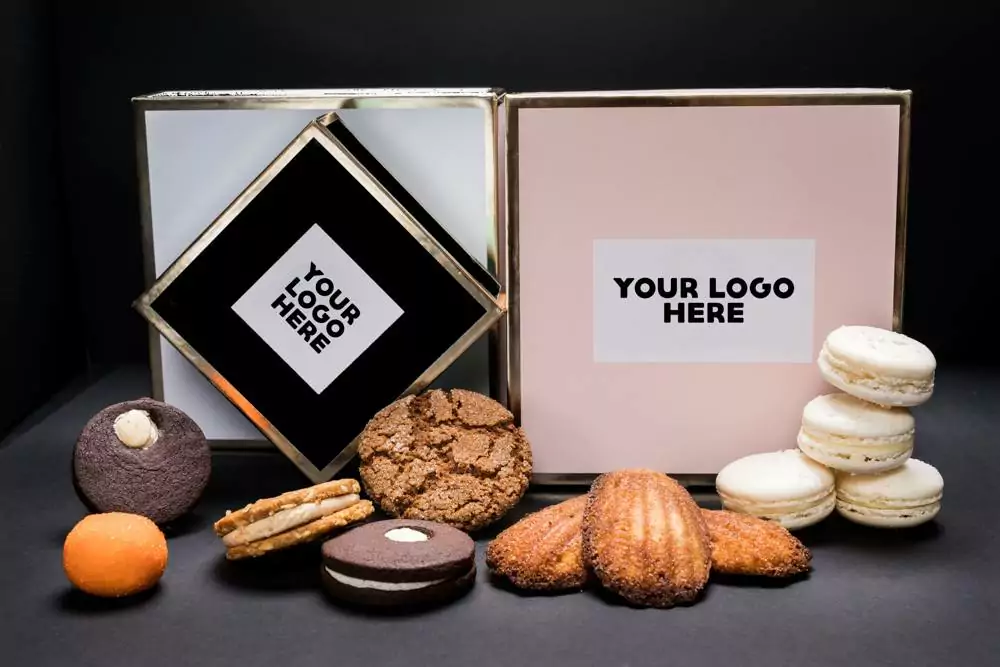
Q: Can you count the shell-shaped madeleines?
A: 3